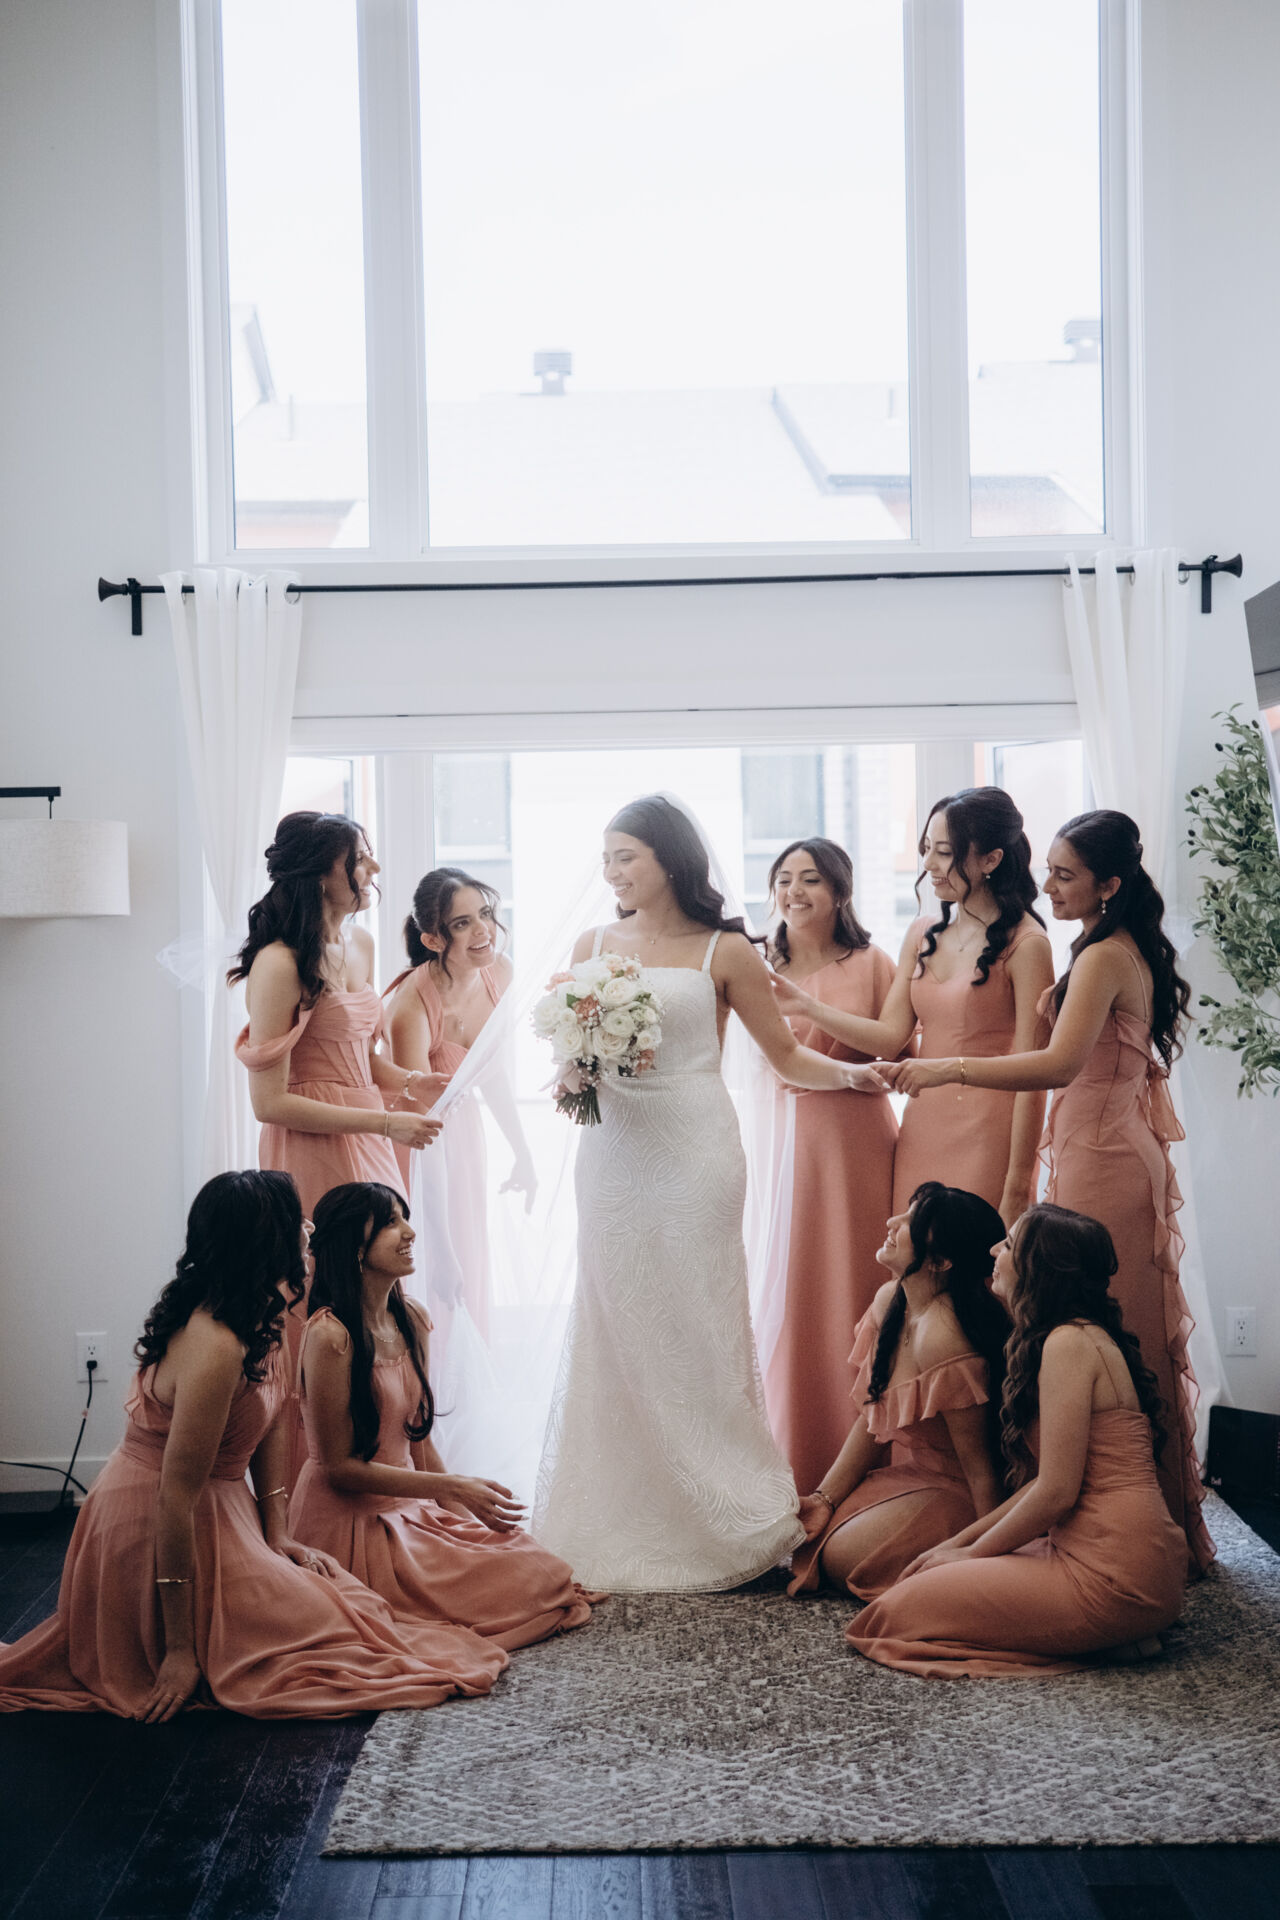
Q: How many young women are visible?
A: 10